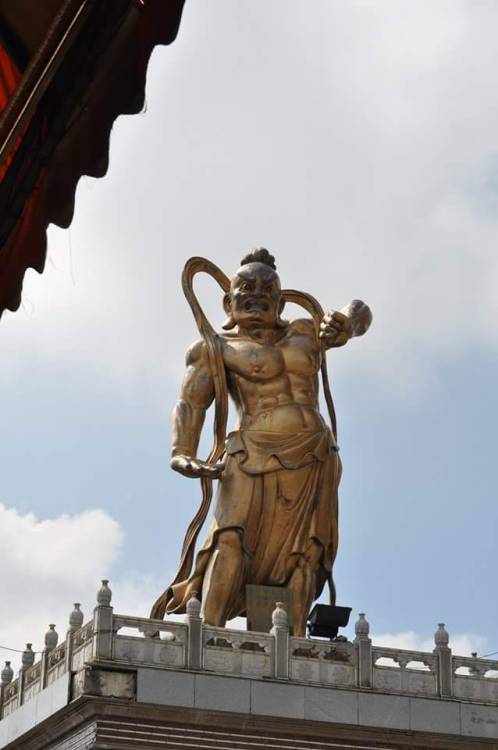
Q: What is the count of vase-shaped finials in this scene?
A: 9